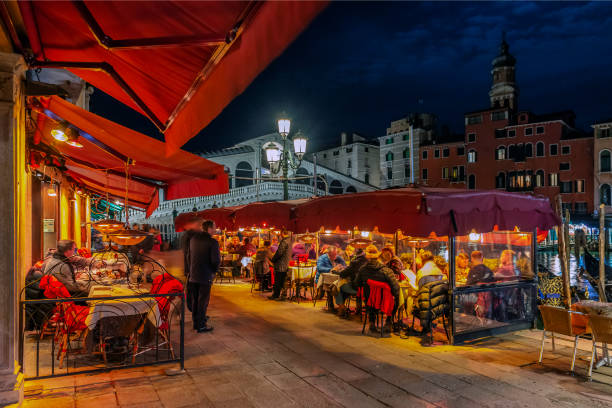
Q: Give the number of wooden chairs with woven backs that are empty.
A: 2